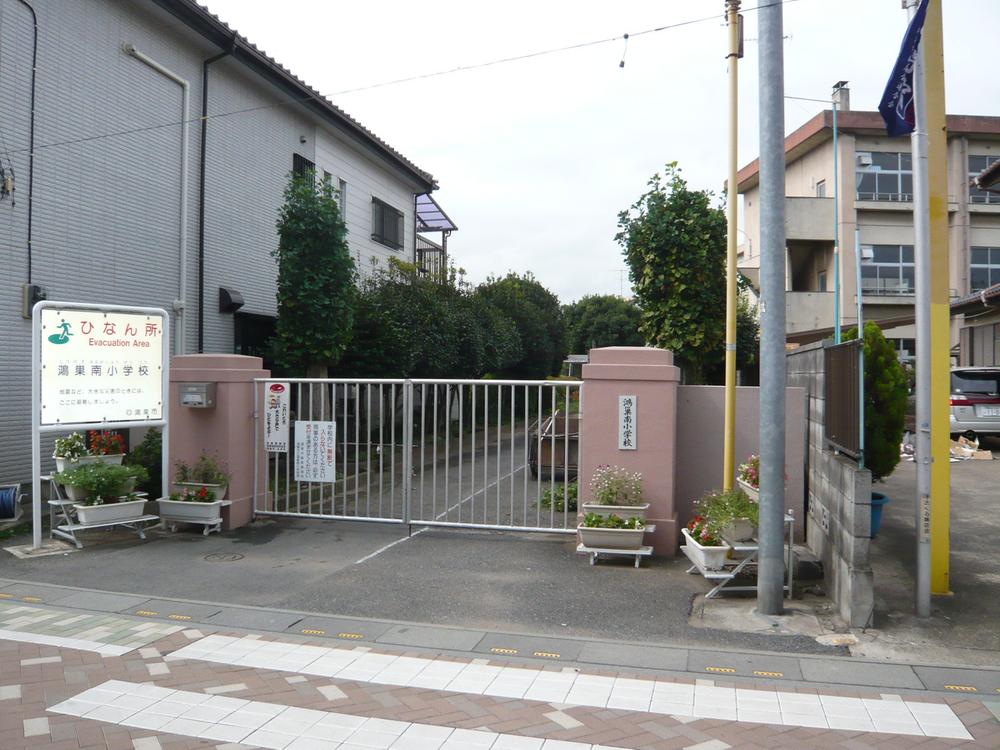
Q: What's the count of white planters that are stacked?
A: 10